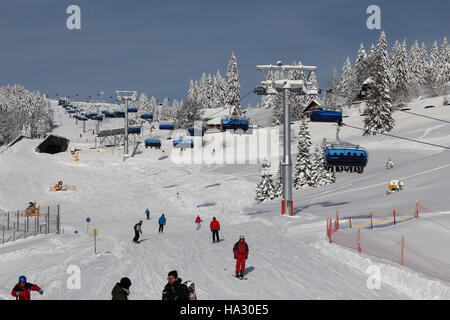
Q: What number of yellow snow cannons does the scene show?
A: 4